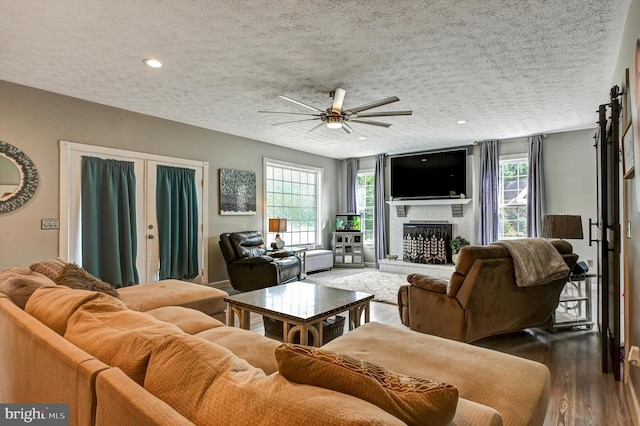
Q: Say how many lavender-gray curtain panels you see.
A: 4